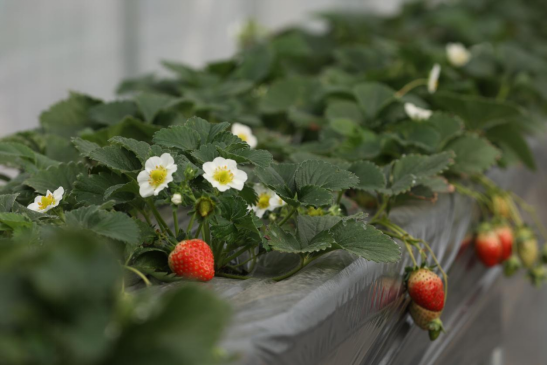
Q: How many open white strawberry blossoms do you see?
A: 8